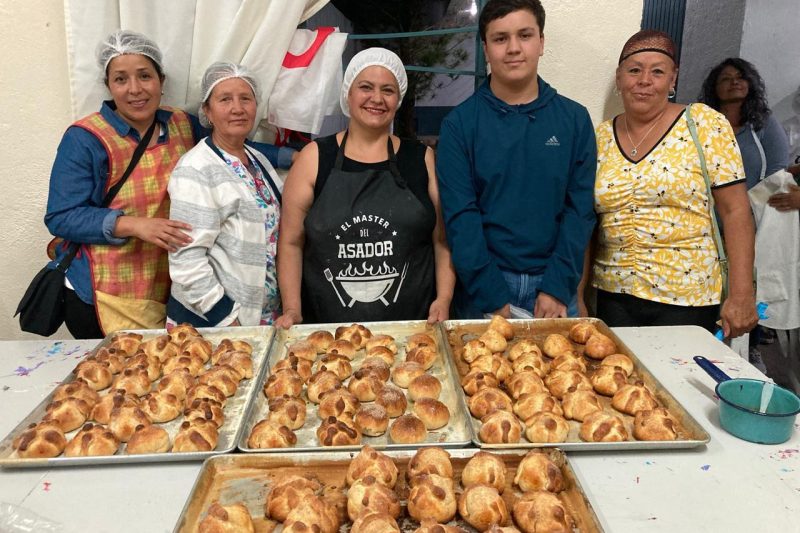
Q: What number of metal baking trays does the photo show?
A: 4